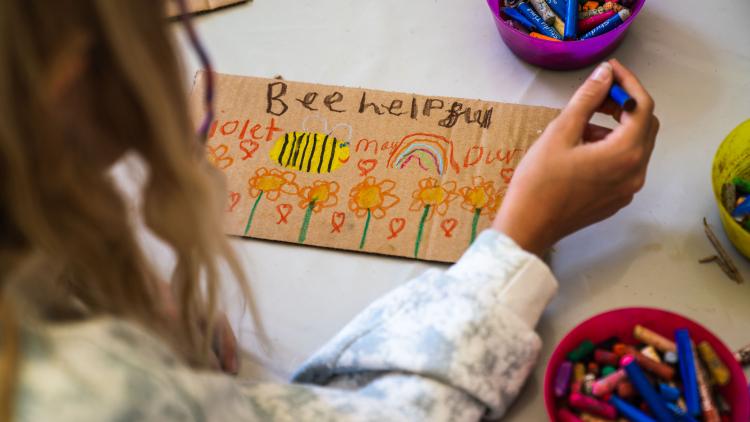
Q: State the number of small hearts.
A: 8